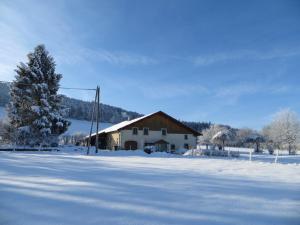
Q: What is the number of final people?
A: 0